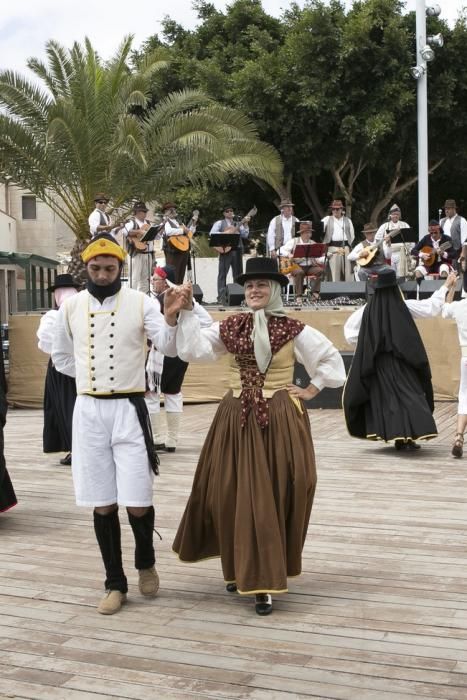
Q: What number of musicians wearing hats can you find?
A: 11